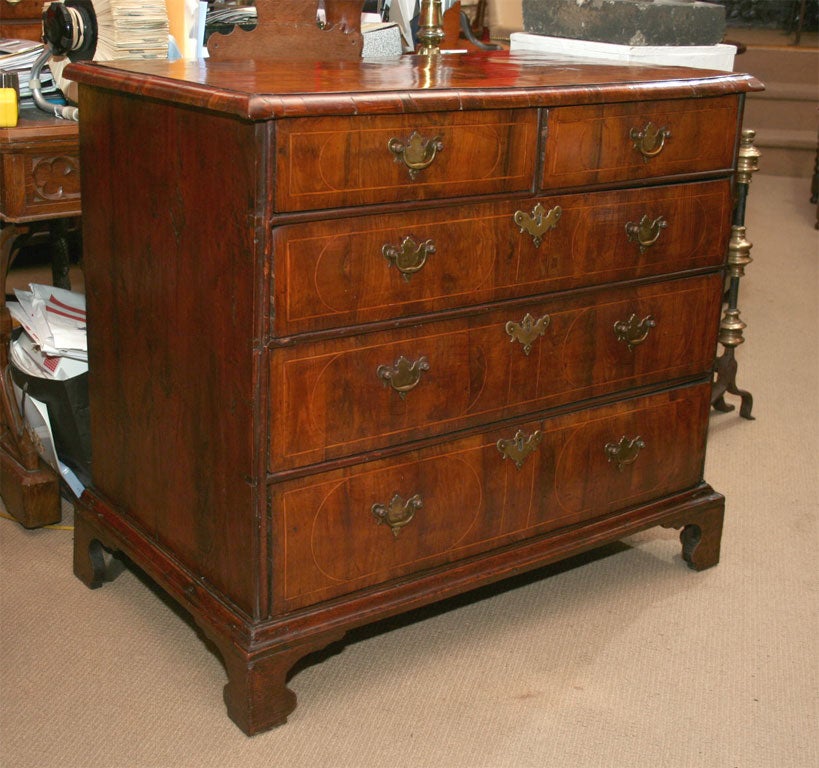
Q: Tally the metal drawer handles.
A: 8